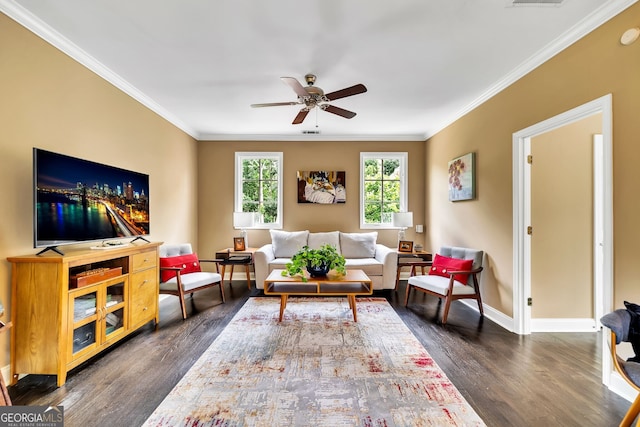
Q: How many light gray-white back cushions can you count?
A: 3